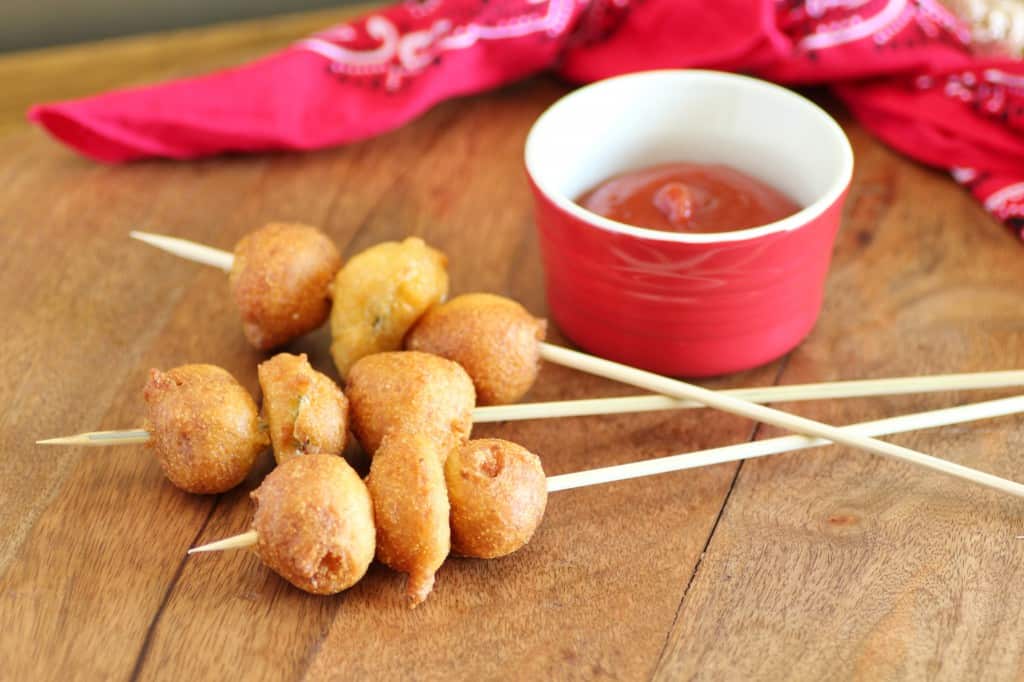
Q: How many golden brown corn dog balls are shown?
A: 9